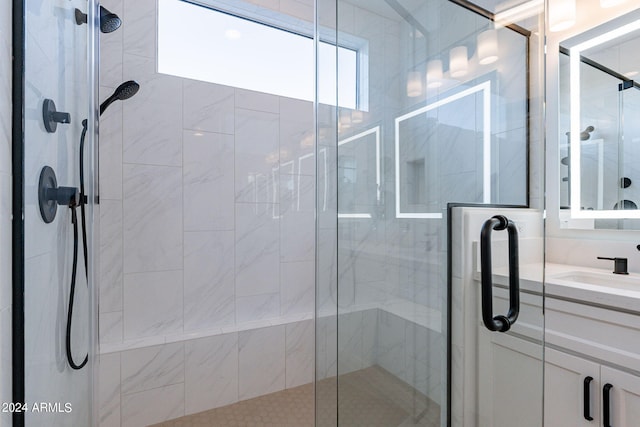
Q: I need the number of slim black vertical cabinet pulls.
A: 2